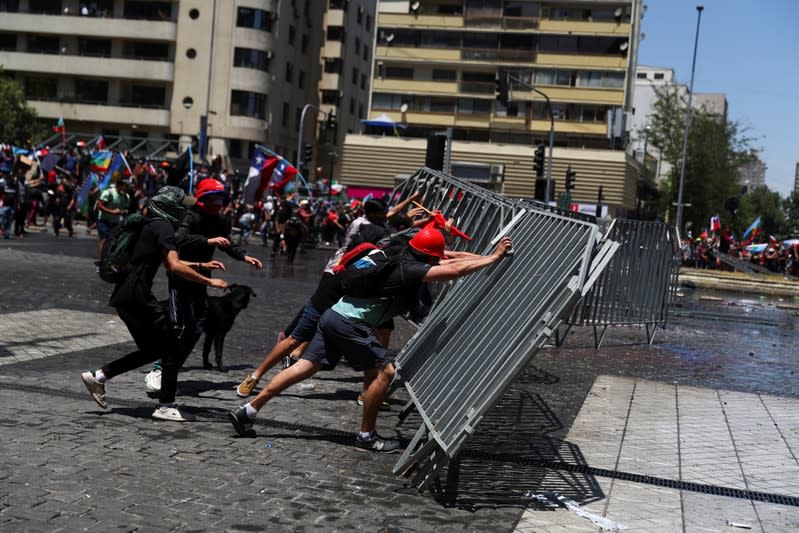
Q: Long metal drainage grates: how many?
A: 1